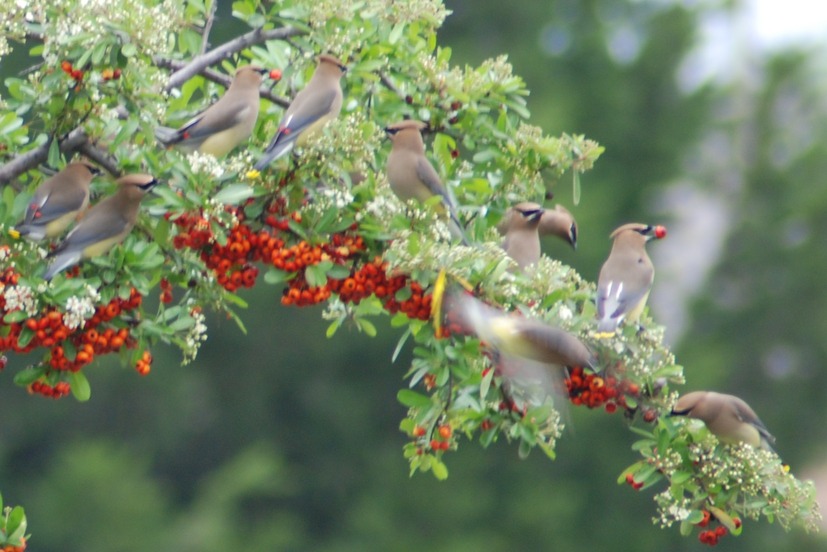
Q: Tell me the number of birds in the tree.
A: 10